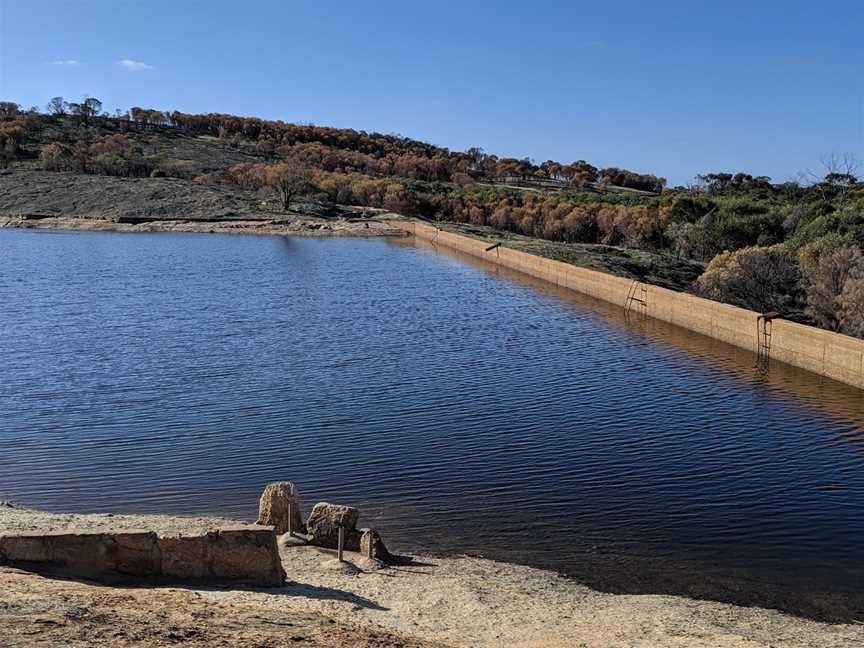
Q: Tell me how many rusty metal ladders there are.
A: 2